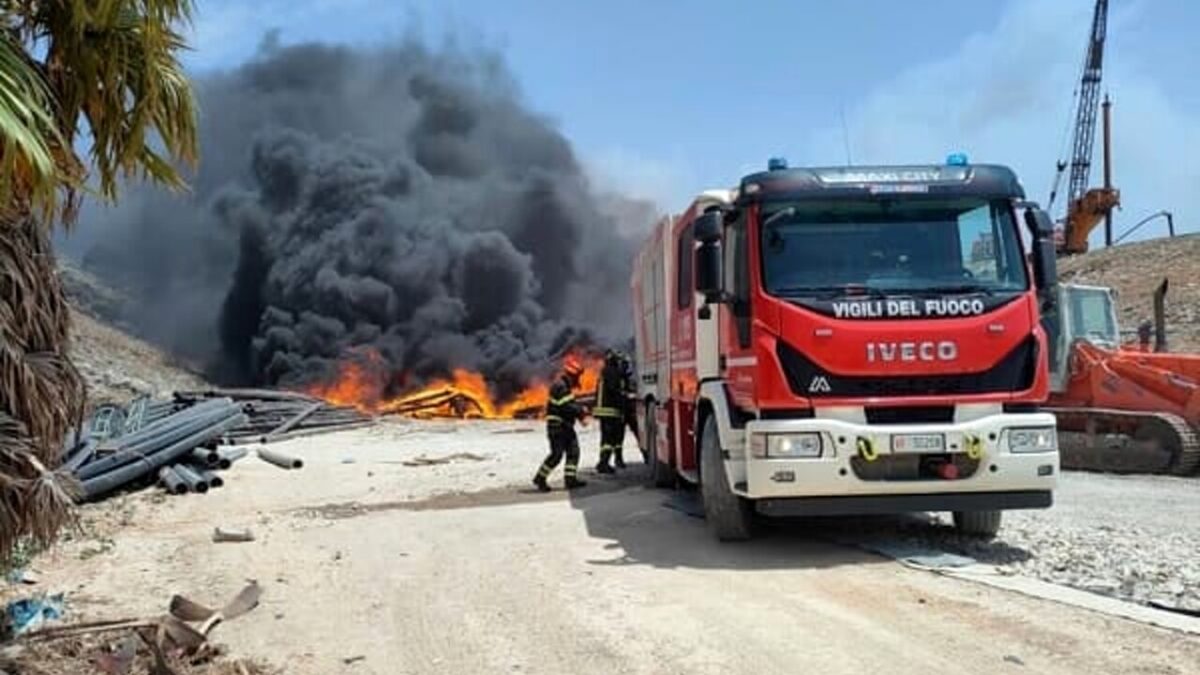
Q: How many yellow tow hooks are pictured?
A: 2